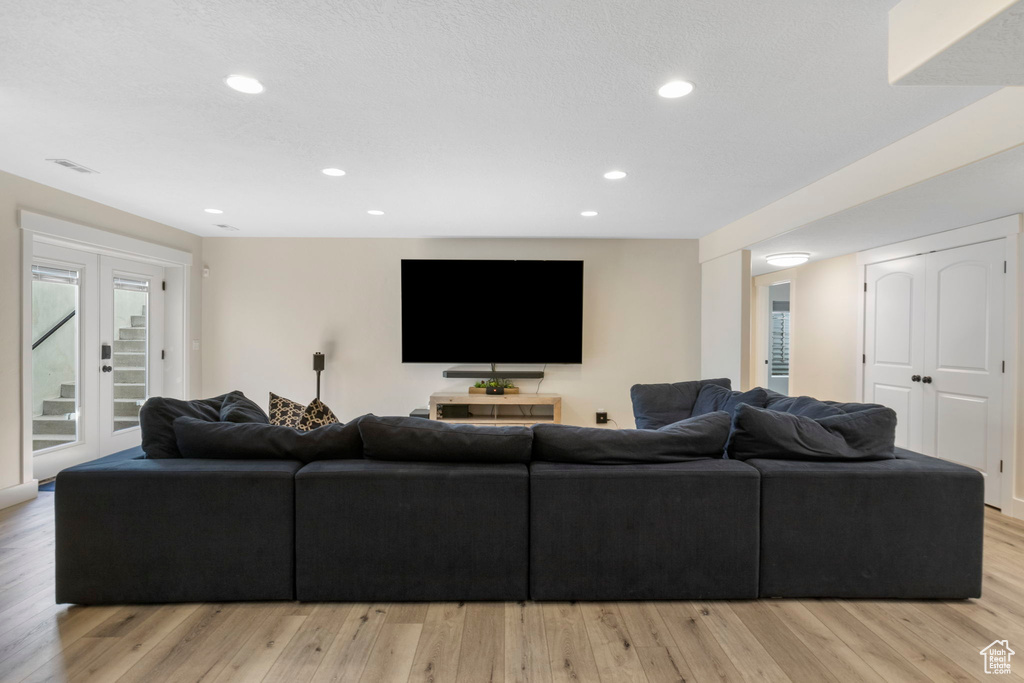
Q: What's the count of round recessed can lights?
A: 7